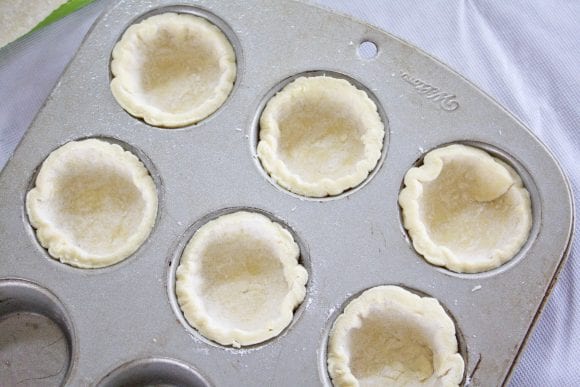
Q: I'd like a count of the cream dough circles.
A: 6